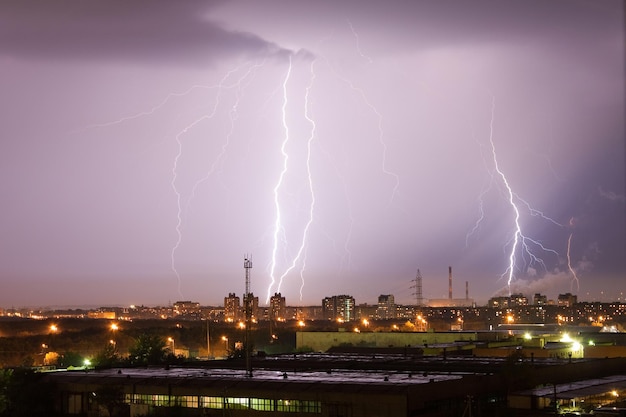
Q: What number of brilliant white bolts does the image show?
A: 3